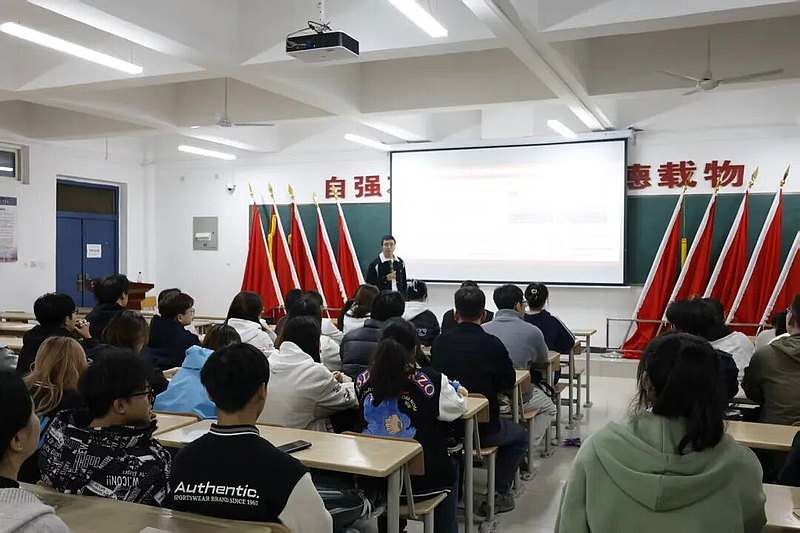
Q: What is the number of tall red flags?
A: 10